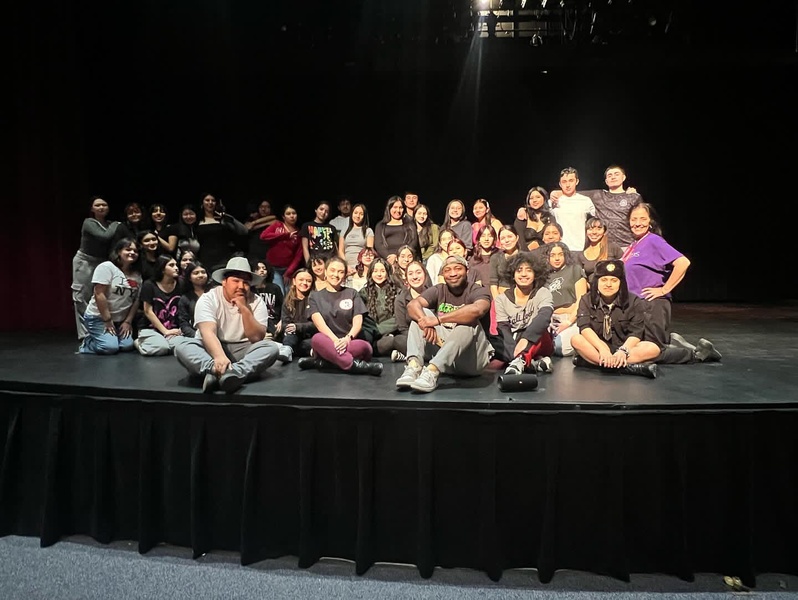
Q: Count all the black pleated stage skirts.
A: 1